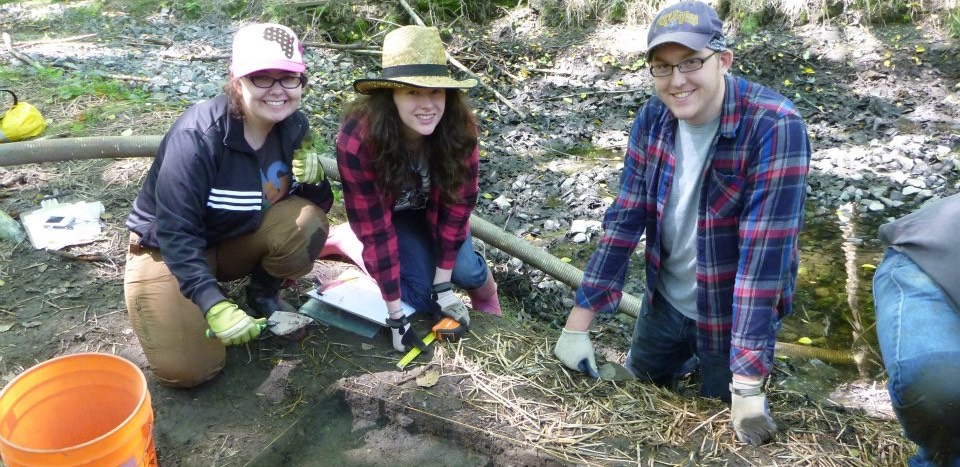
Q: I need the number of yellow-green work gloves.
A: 2